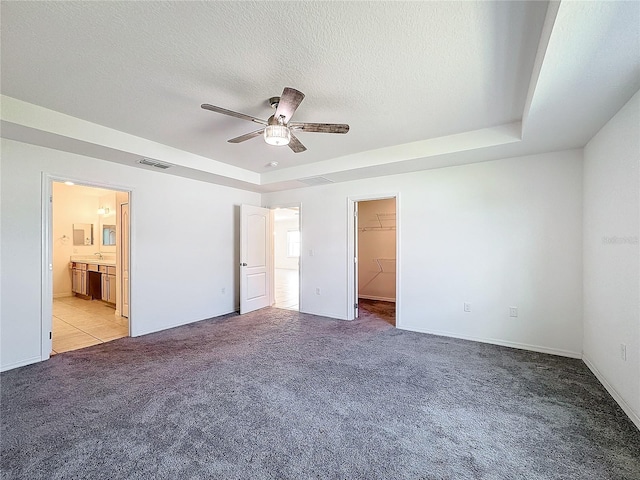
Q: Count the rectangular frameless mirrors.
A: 2